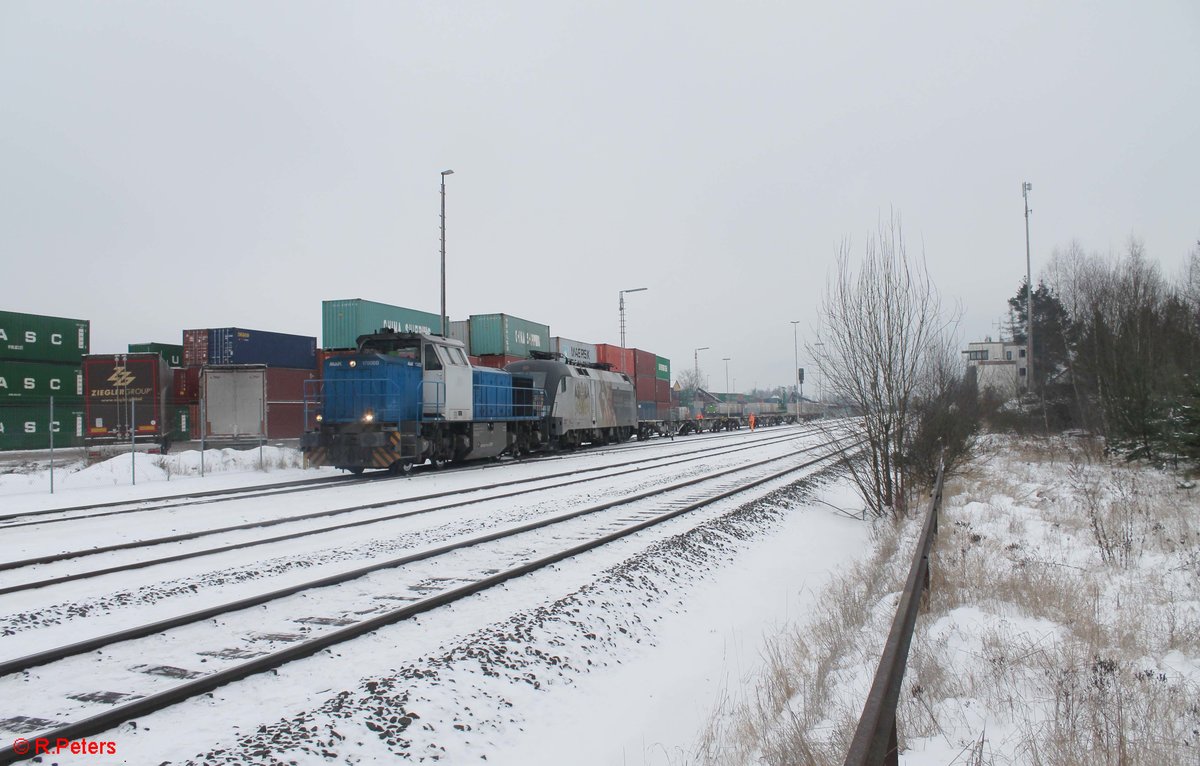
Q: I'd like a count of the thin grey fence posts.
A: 4